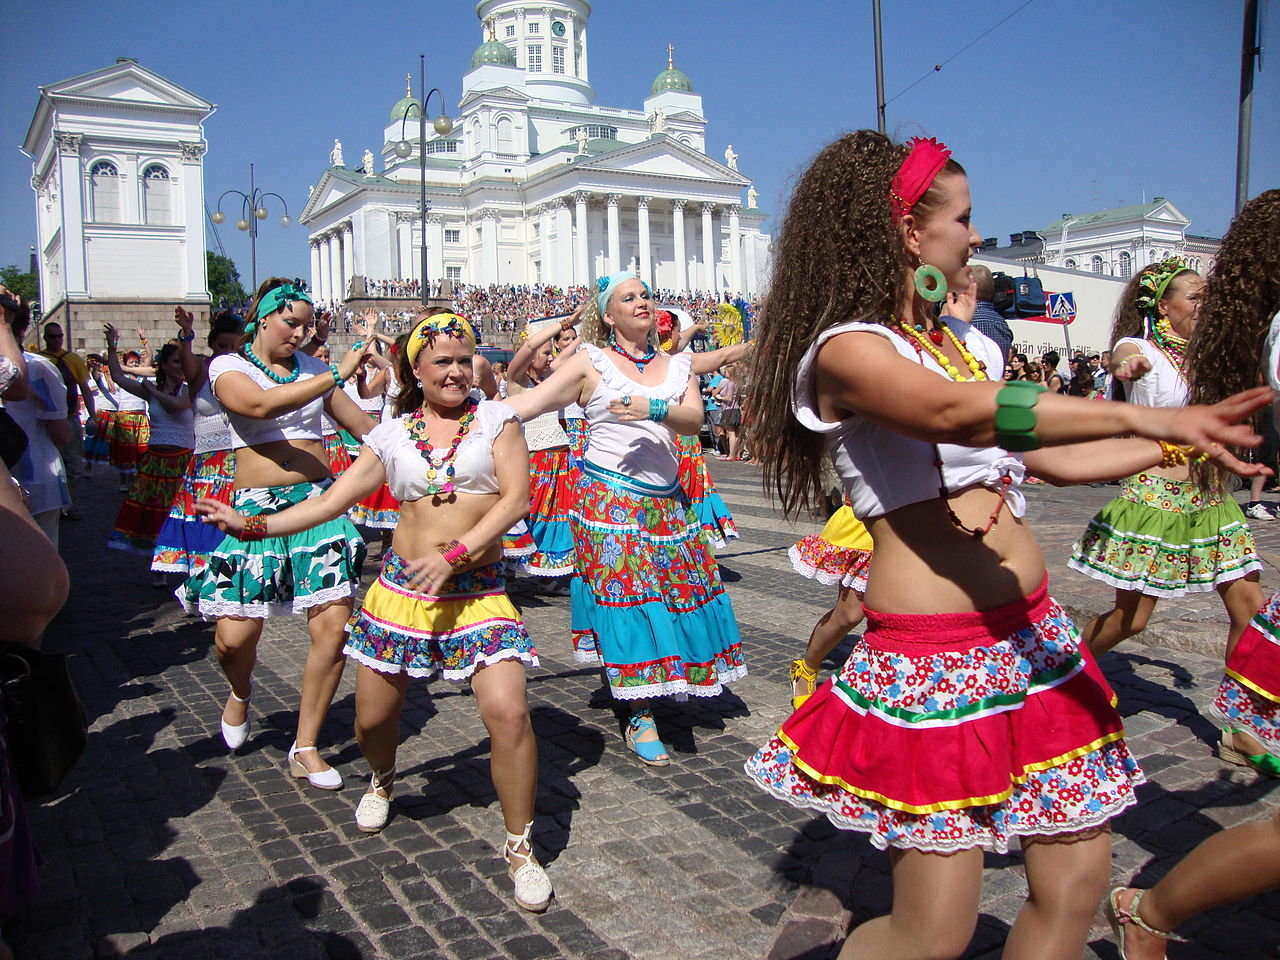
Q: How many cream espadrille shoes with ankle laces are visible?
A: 2